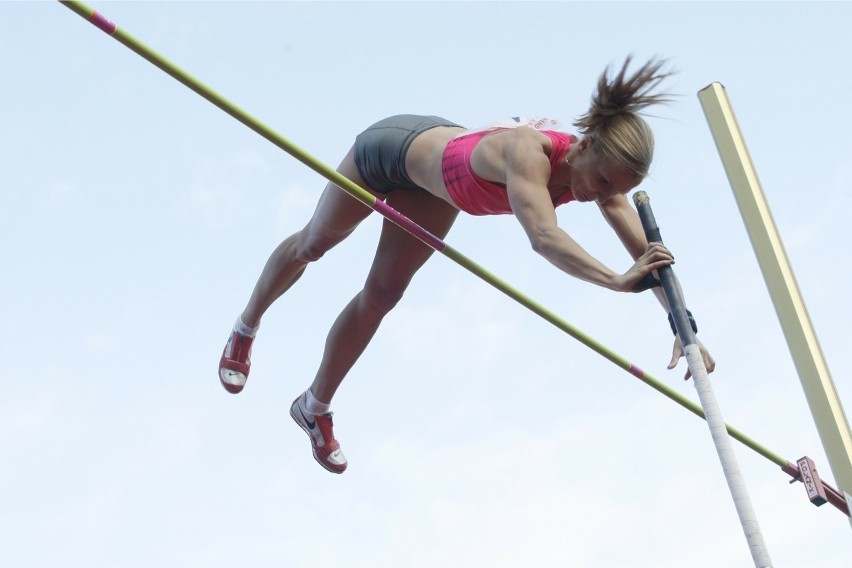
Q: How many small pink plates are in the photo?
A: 0